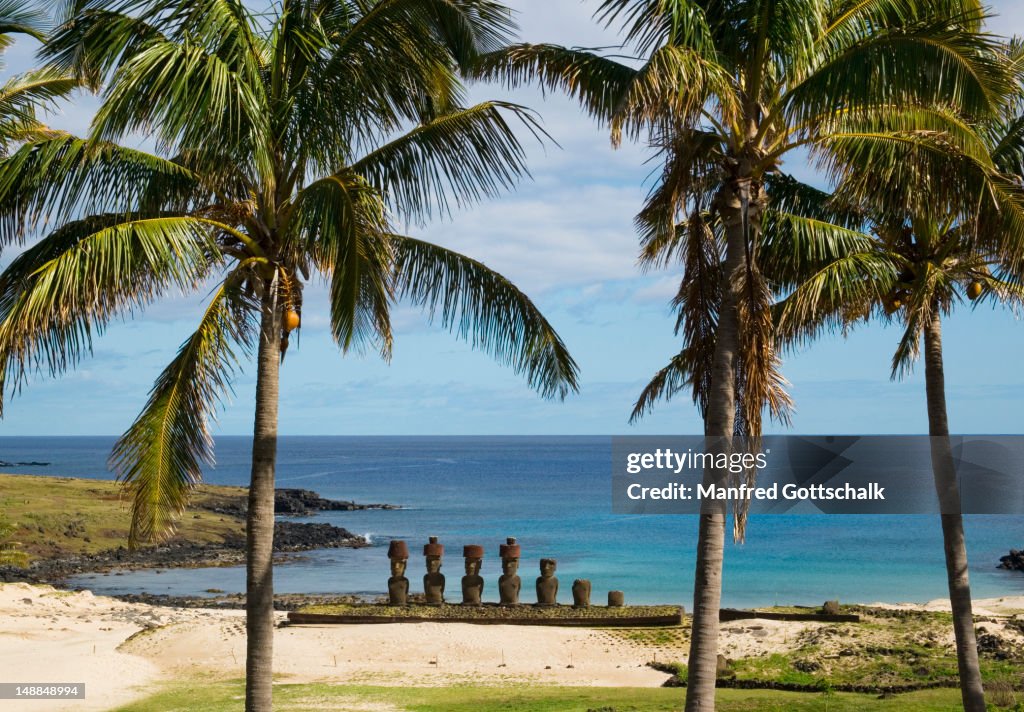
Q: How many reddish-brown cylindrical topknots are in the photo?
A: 4